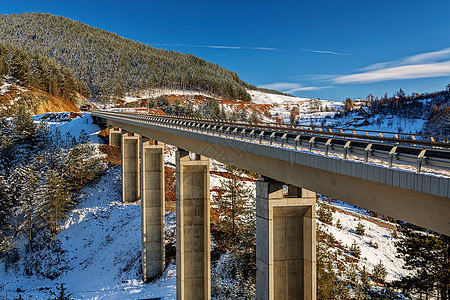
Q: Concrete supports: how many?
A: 5